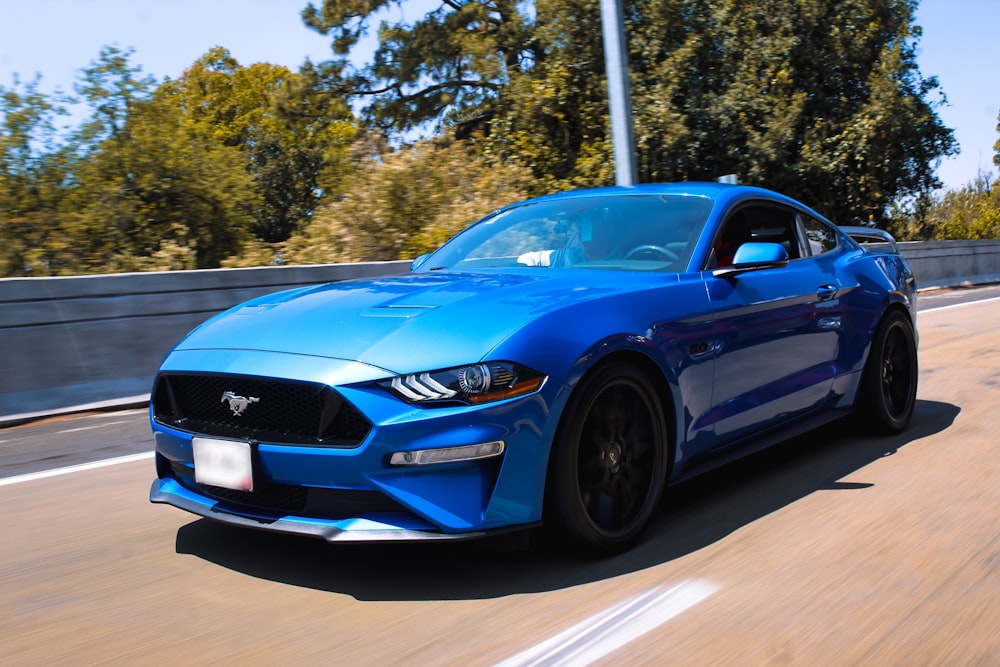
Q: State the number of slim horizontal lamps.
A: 1